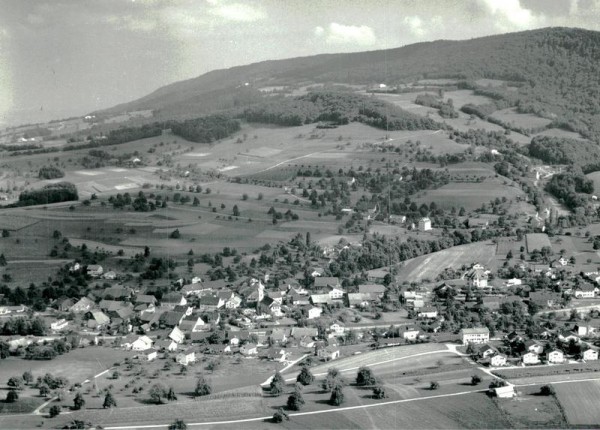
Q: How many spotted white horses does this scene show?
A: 0